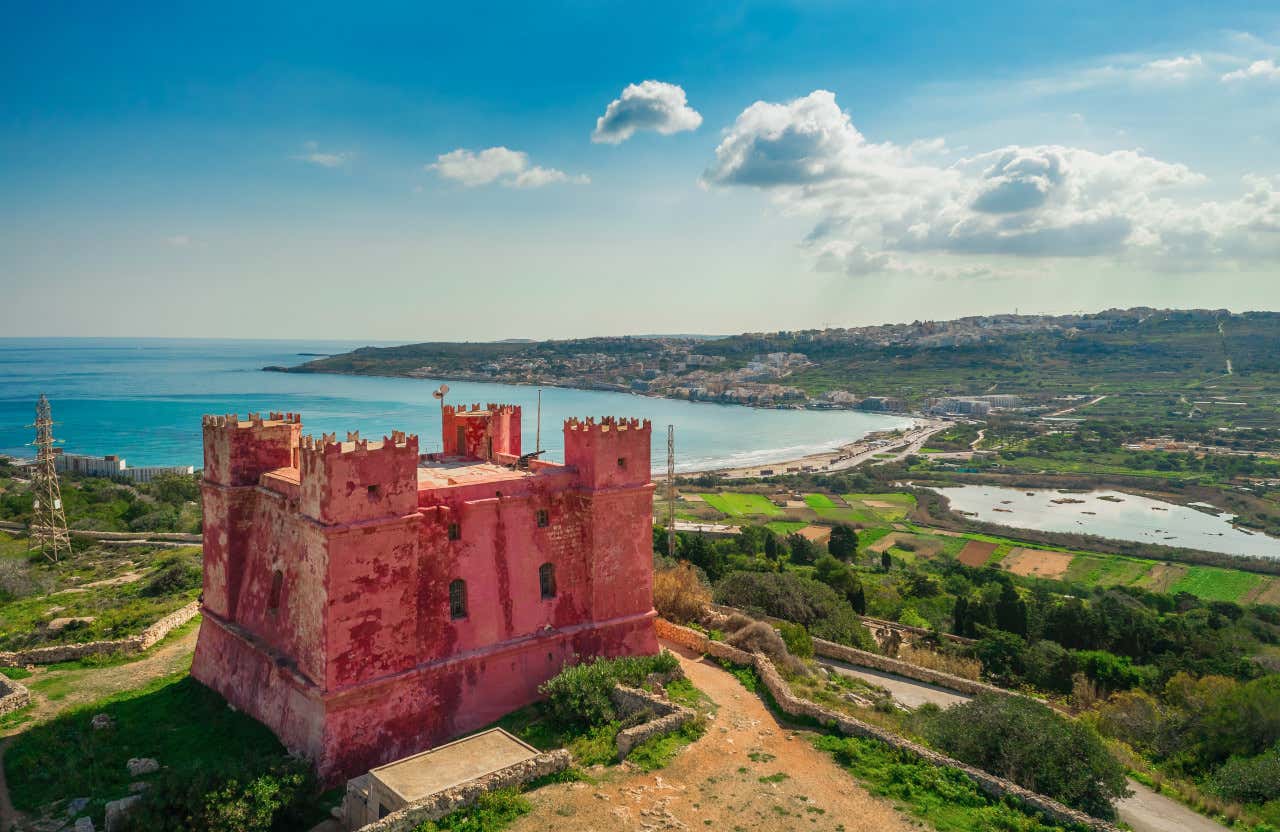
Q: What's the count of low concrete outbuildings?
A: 1